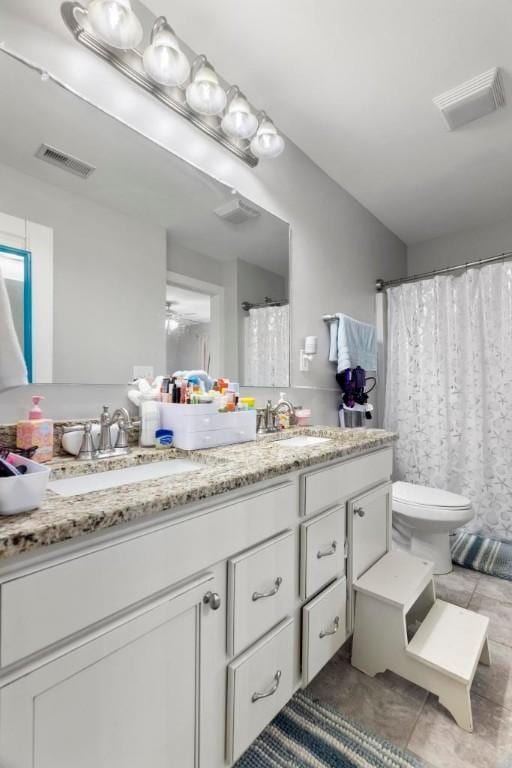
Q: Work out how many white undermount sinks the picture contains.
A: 2